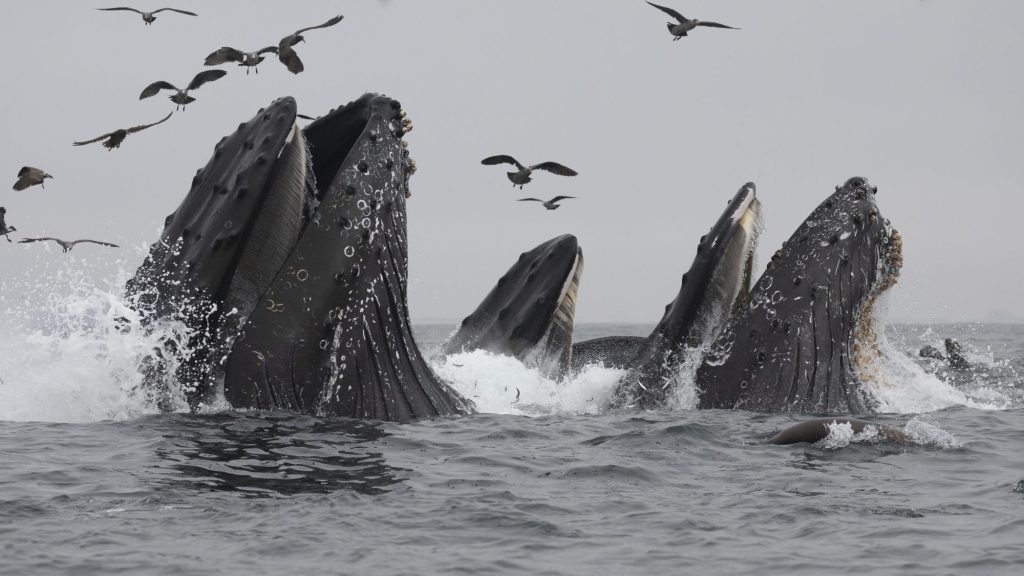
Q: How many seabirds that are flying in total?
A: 11